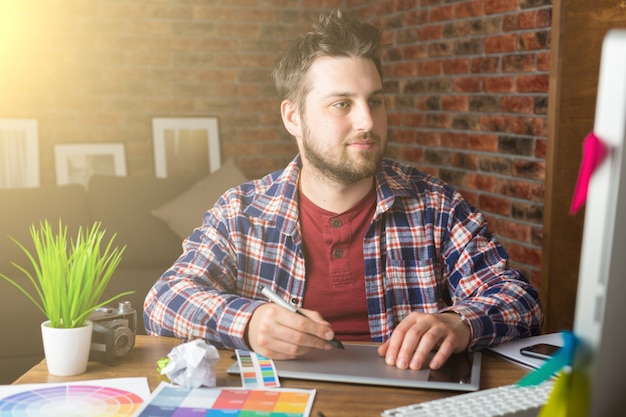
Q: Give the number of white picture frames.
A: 3